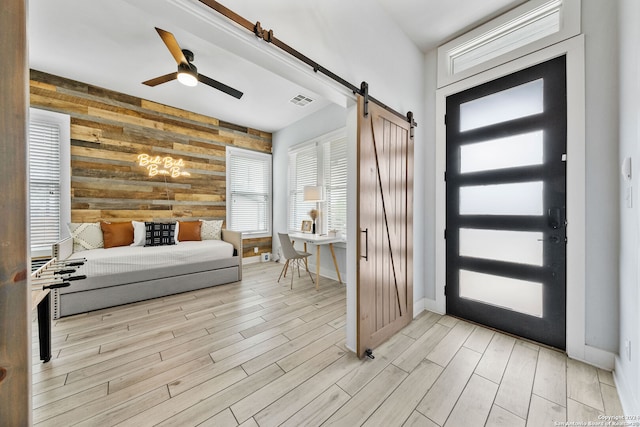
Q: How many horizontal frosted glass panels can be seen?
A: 5